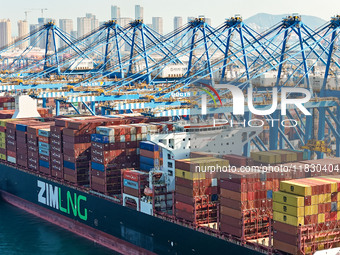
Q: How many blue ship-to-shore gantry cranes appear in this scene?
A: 7